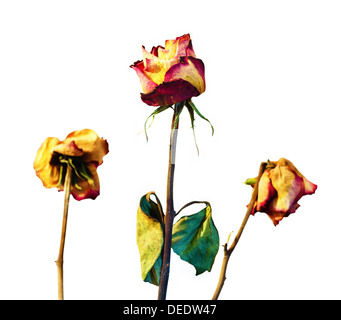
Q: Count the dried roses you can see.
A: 3